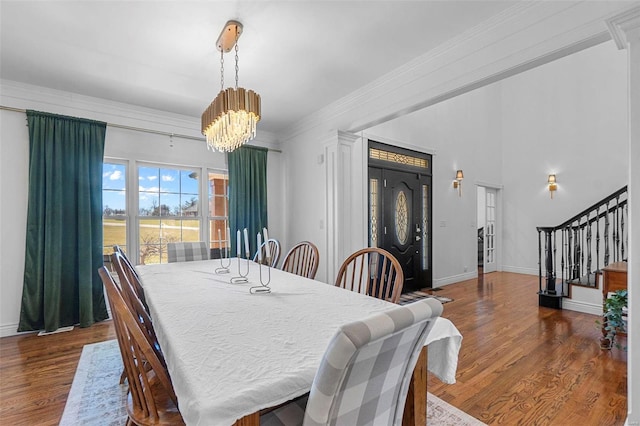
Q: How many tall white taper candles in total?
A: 6